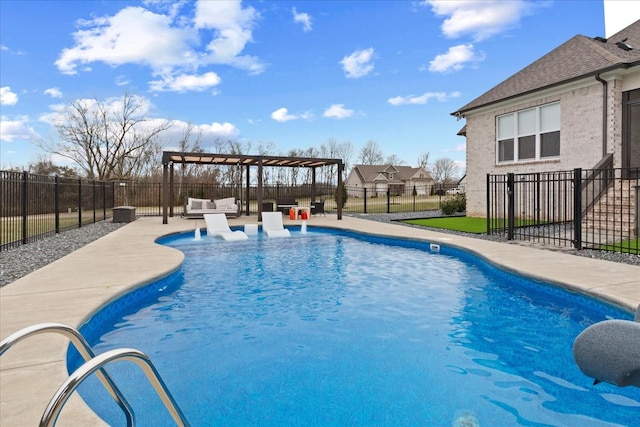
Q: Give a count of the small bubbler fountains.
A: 2